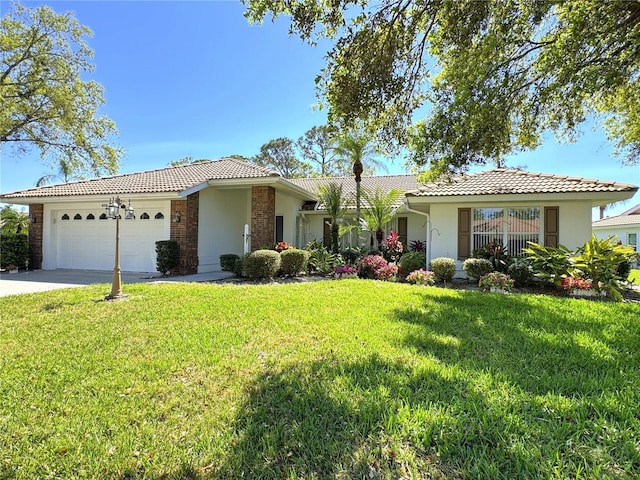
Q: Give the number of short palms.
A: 2